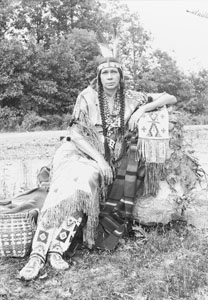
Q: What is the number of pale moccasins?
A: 2